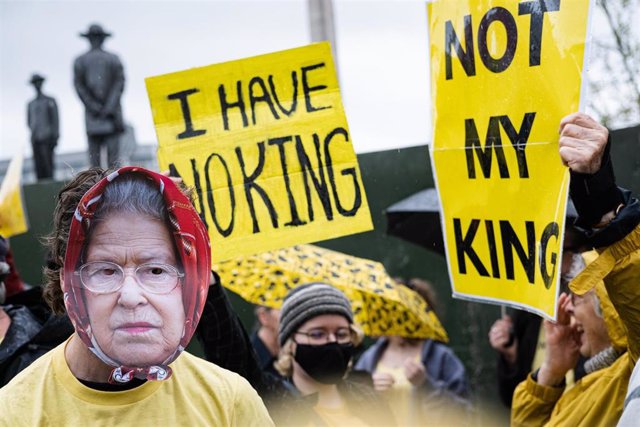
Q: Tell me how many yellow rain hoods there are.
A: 1